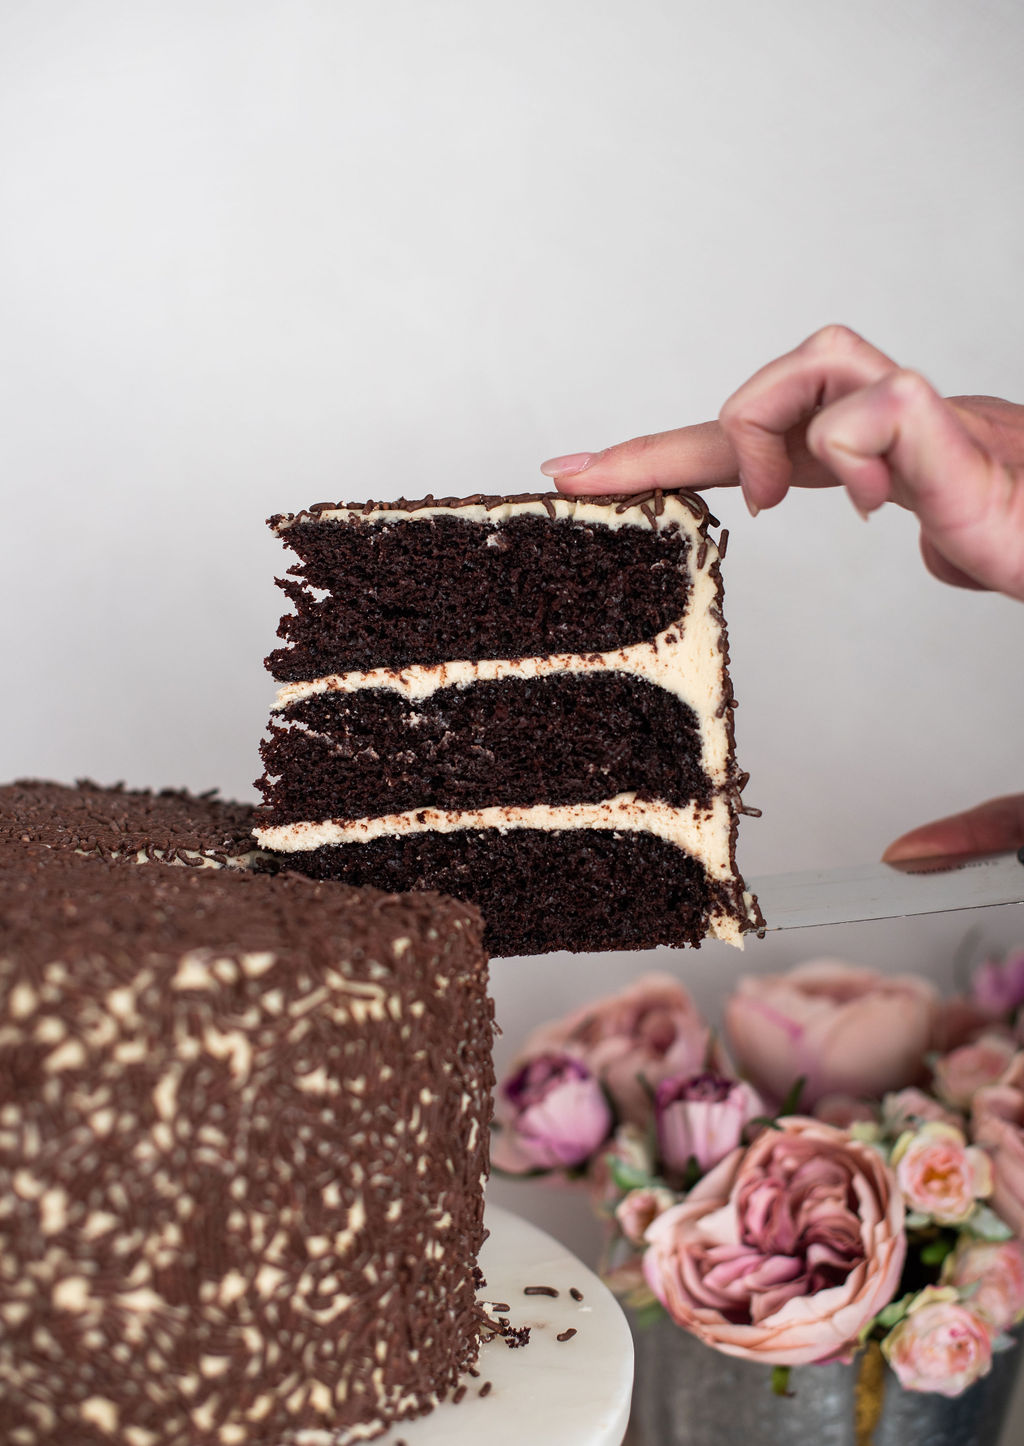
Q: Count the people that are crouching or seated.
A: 0